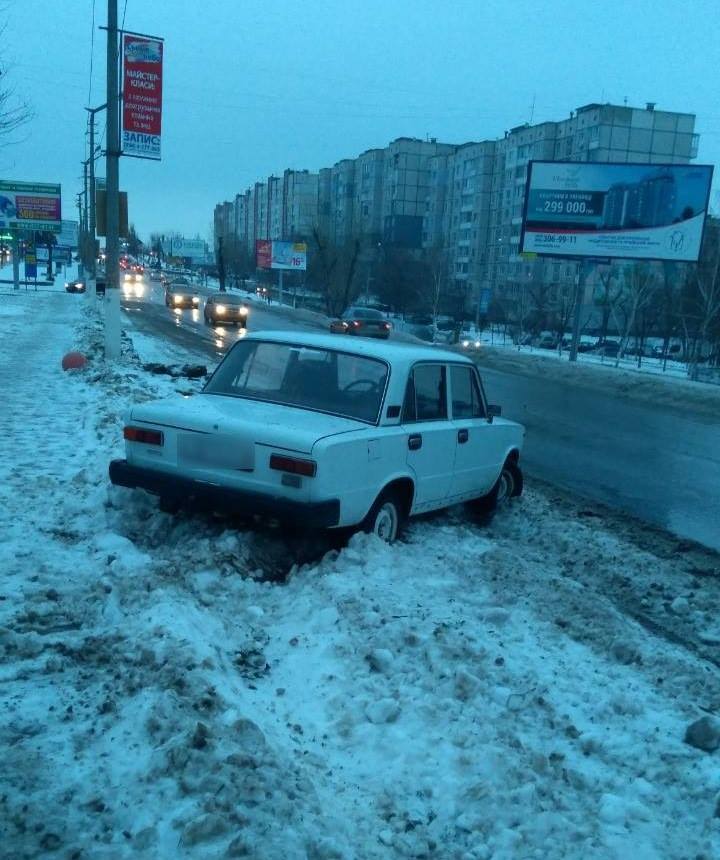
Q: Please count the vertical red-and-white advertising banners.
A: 1